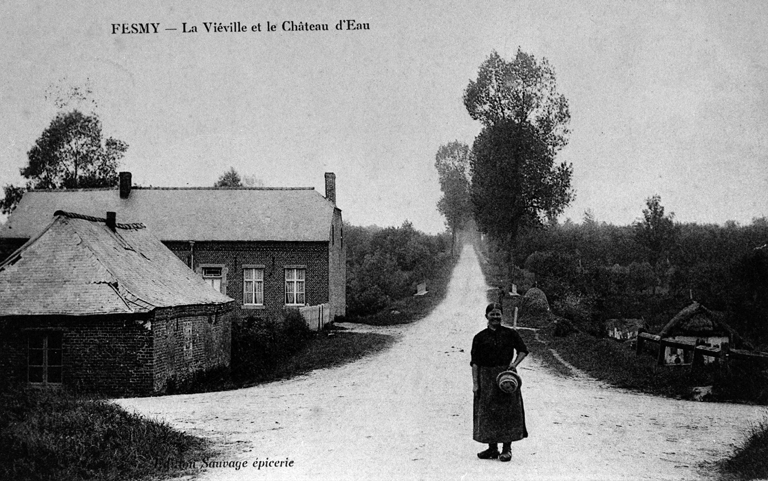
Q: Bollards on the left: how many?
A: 1